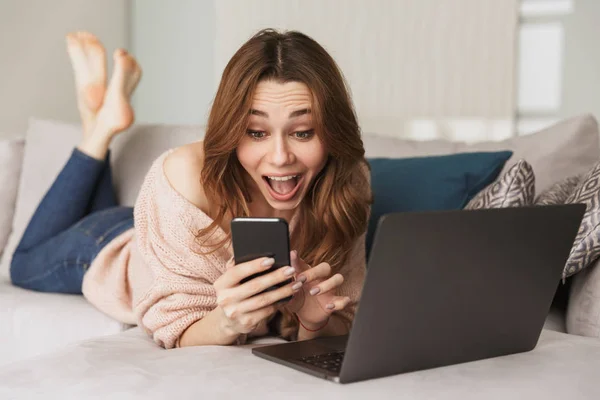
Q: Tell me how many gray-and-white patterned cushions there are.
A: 2